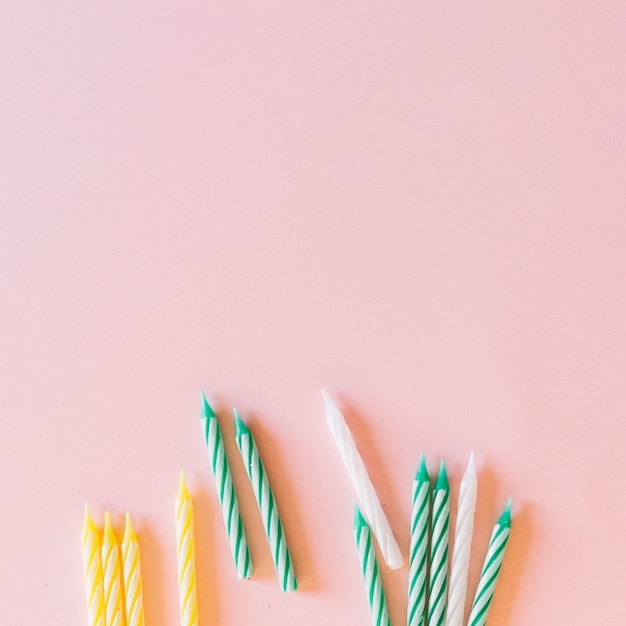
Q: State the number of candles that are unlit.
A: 12